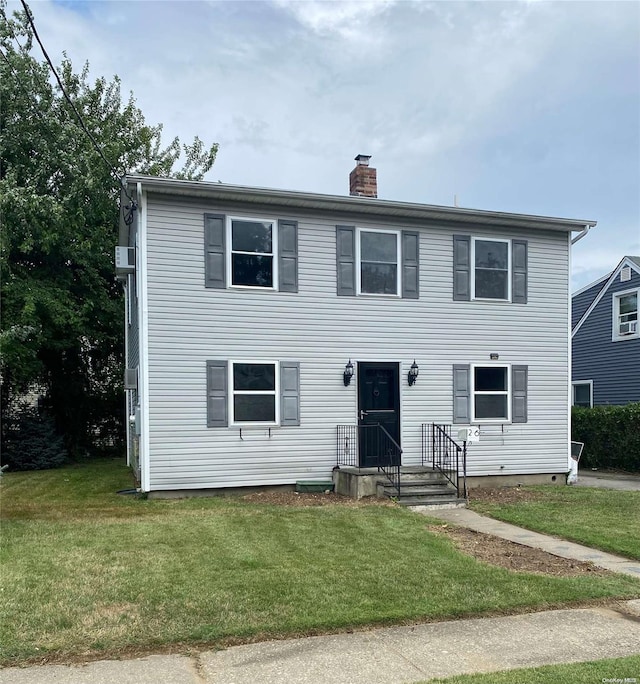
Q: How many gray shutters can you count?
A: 10